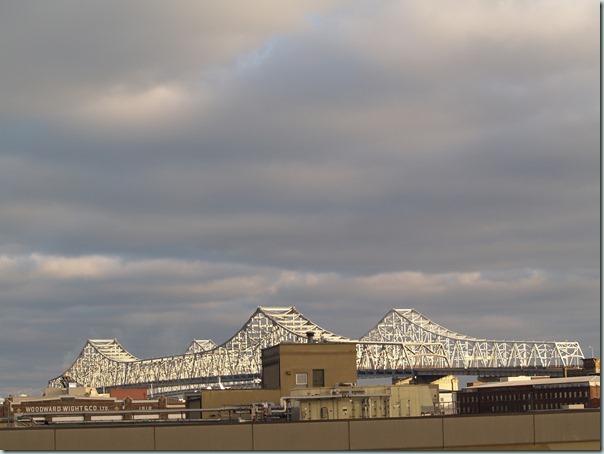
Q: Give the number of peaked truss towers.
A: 4